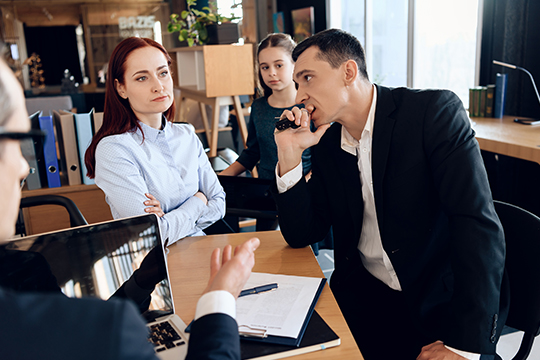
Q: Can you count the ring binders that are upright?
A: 5